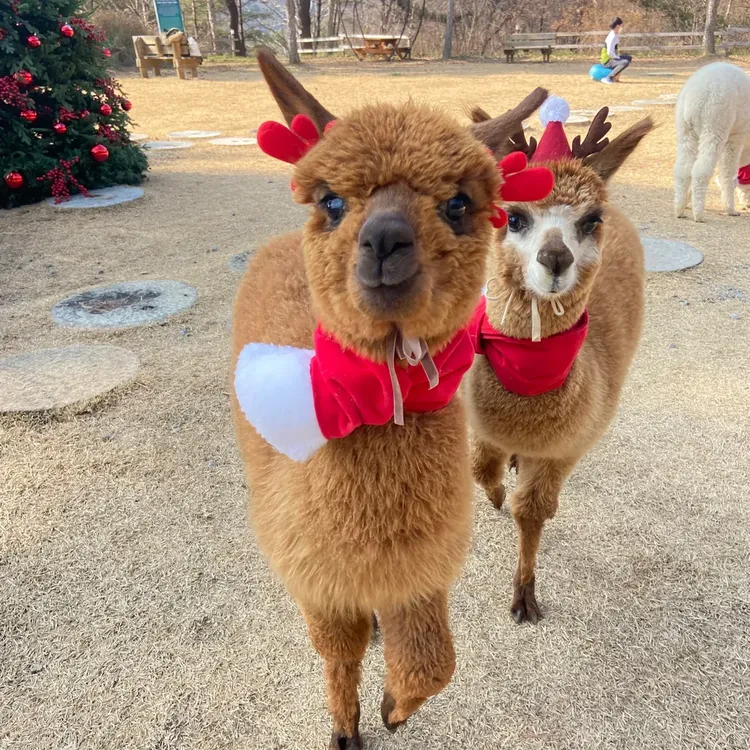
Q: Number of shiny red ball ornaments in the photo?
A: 10